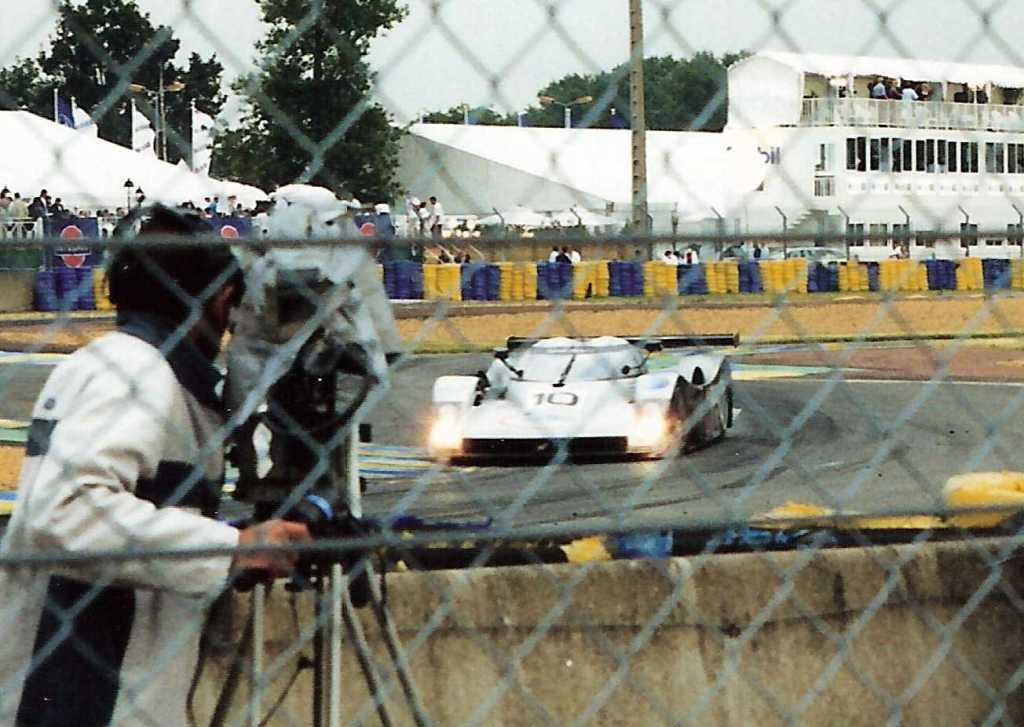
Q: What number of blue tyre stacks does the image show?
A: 11